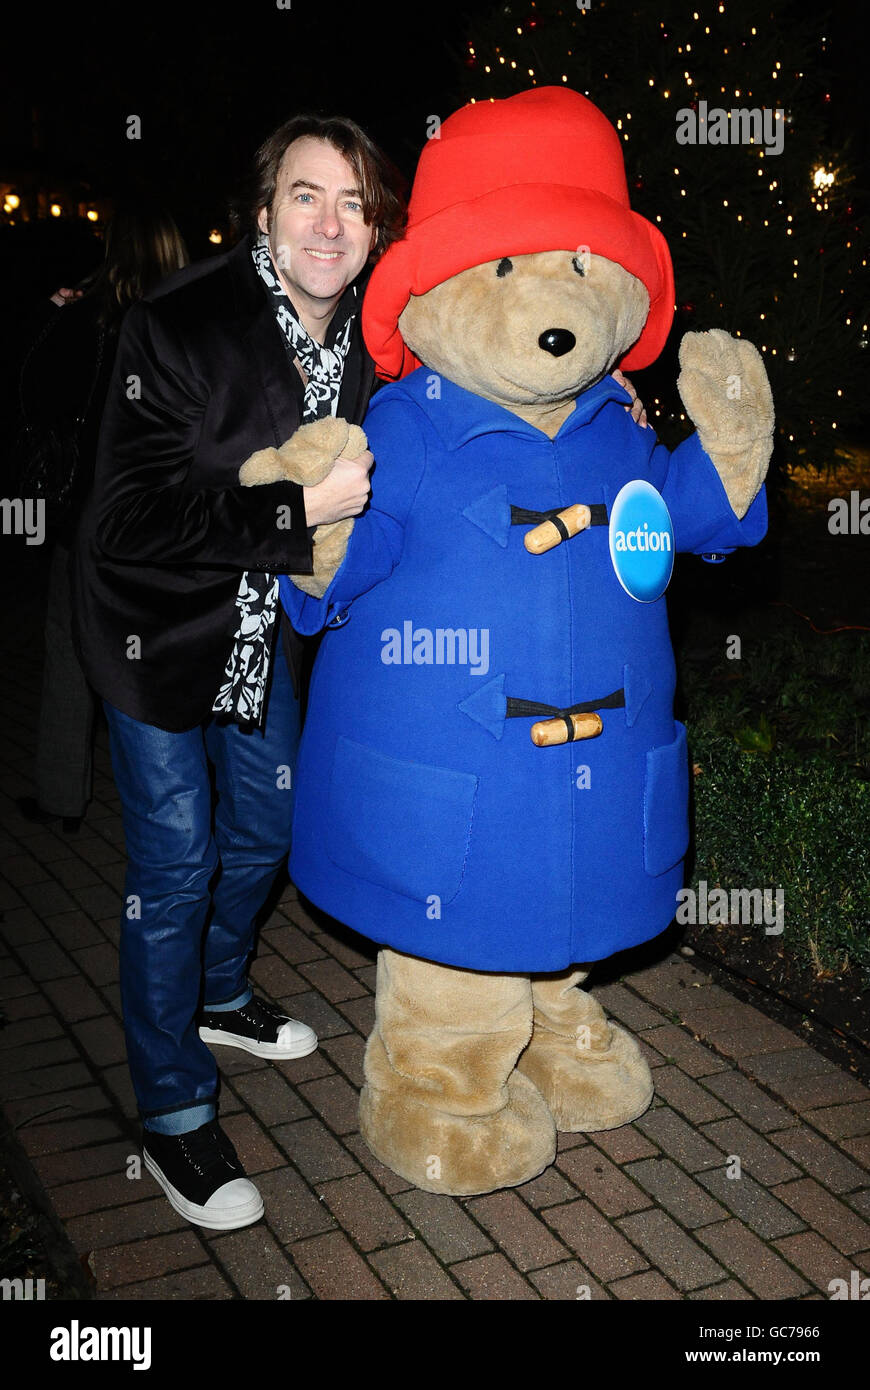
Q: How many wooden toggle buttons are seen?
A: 2